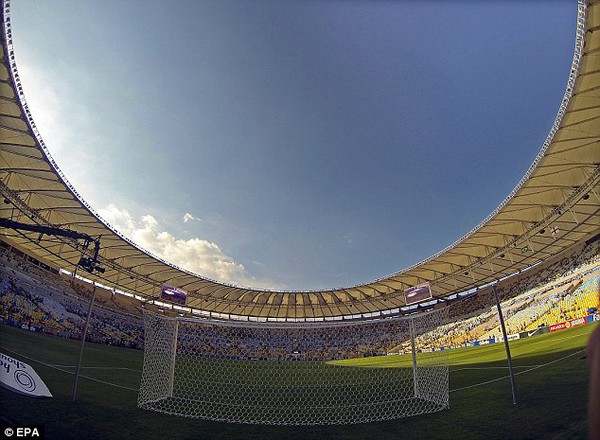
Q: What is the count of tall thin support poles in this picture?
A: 2